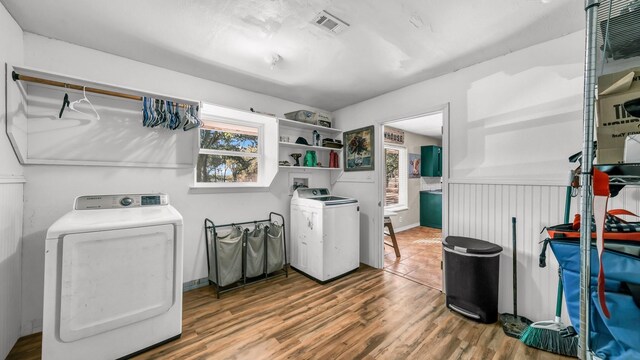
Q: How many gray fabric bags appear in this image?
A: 3